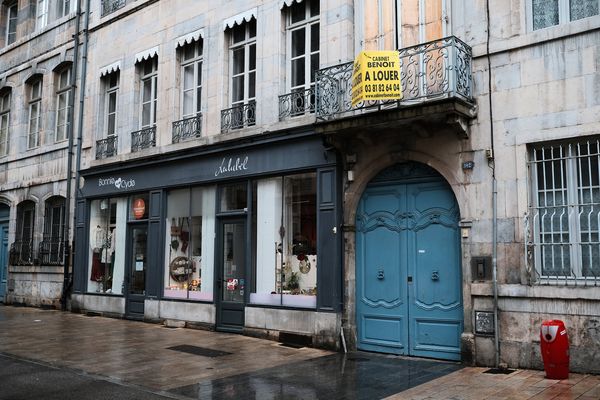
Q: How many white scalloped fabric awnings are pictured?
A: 5